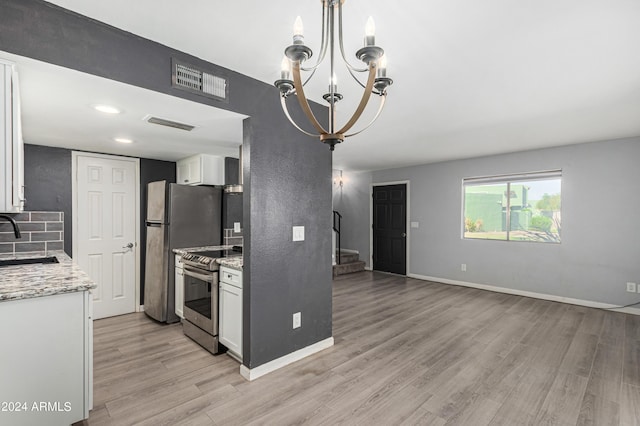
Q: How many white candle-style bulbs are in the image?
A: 5